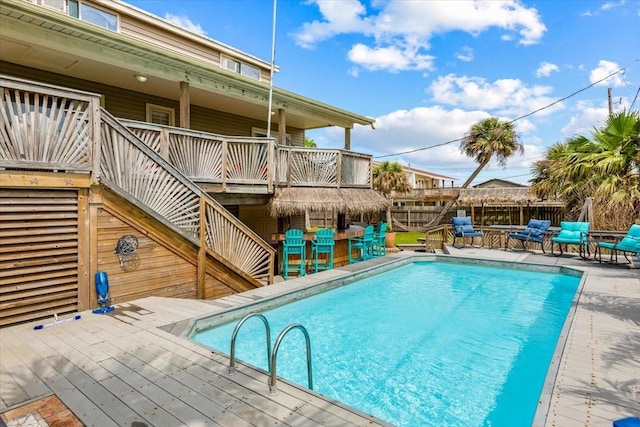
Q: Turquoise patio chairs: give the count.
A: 6